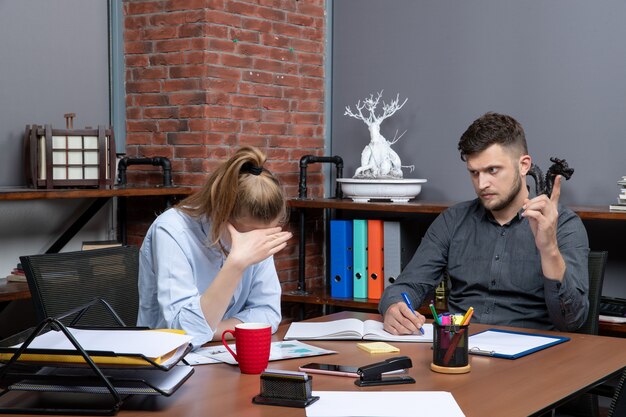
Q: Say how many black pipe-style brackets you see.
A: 2